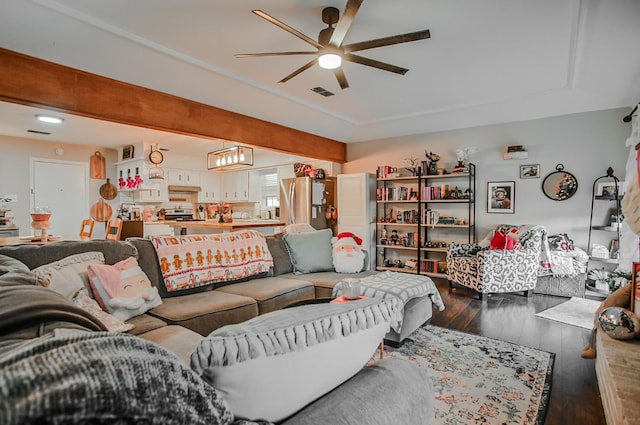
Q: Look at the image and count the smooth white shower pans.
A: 0